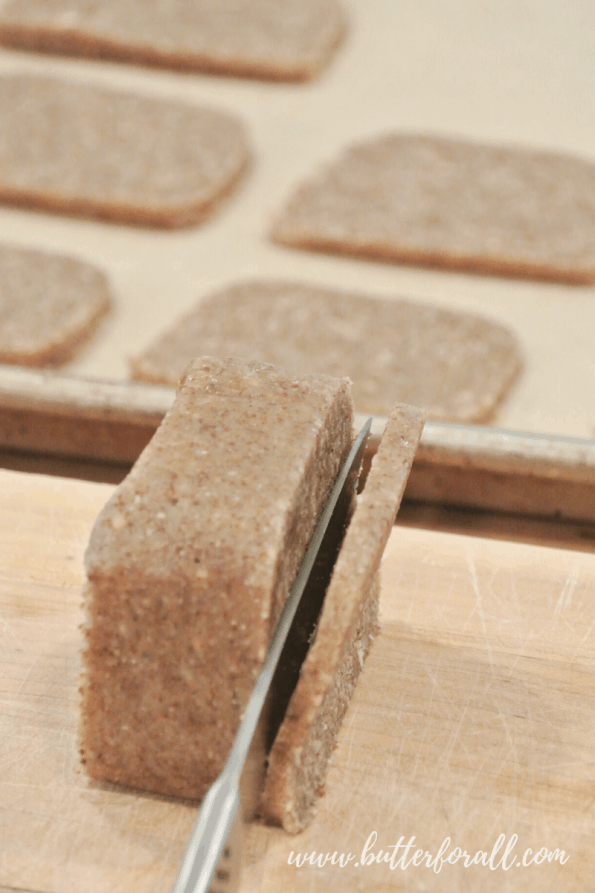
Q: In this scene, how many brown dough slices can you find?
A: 6